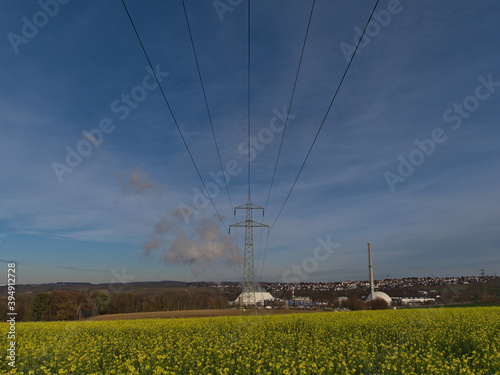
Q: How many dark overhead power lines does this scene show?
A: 5